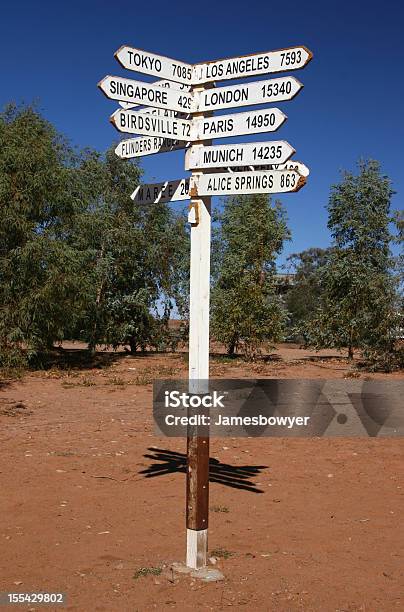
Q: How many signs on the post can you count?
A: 13